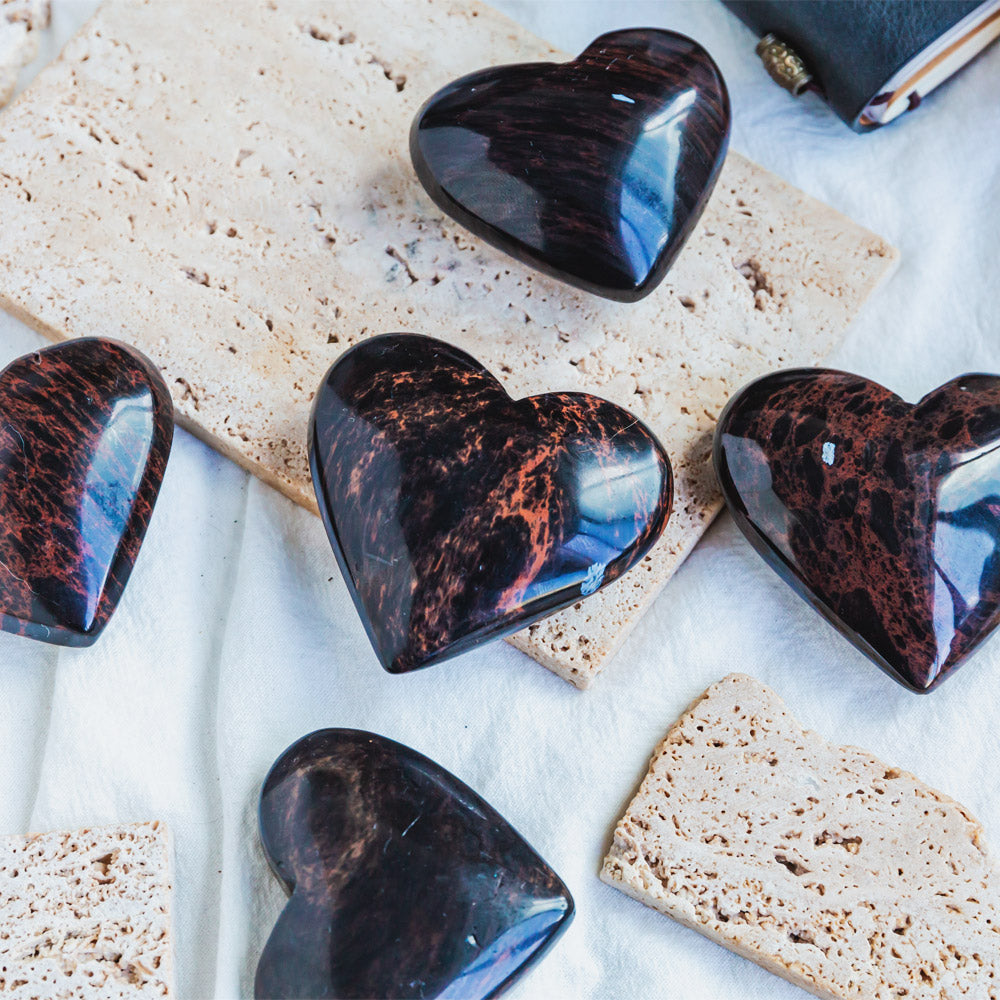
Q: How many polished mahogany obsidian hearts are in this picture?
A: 5